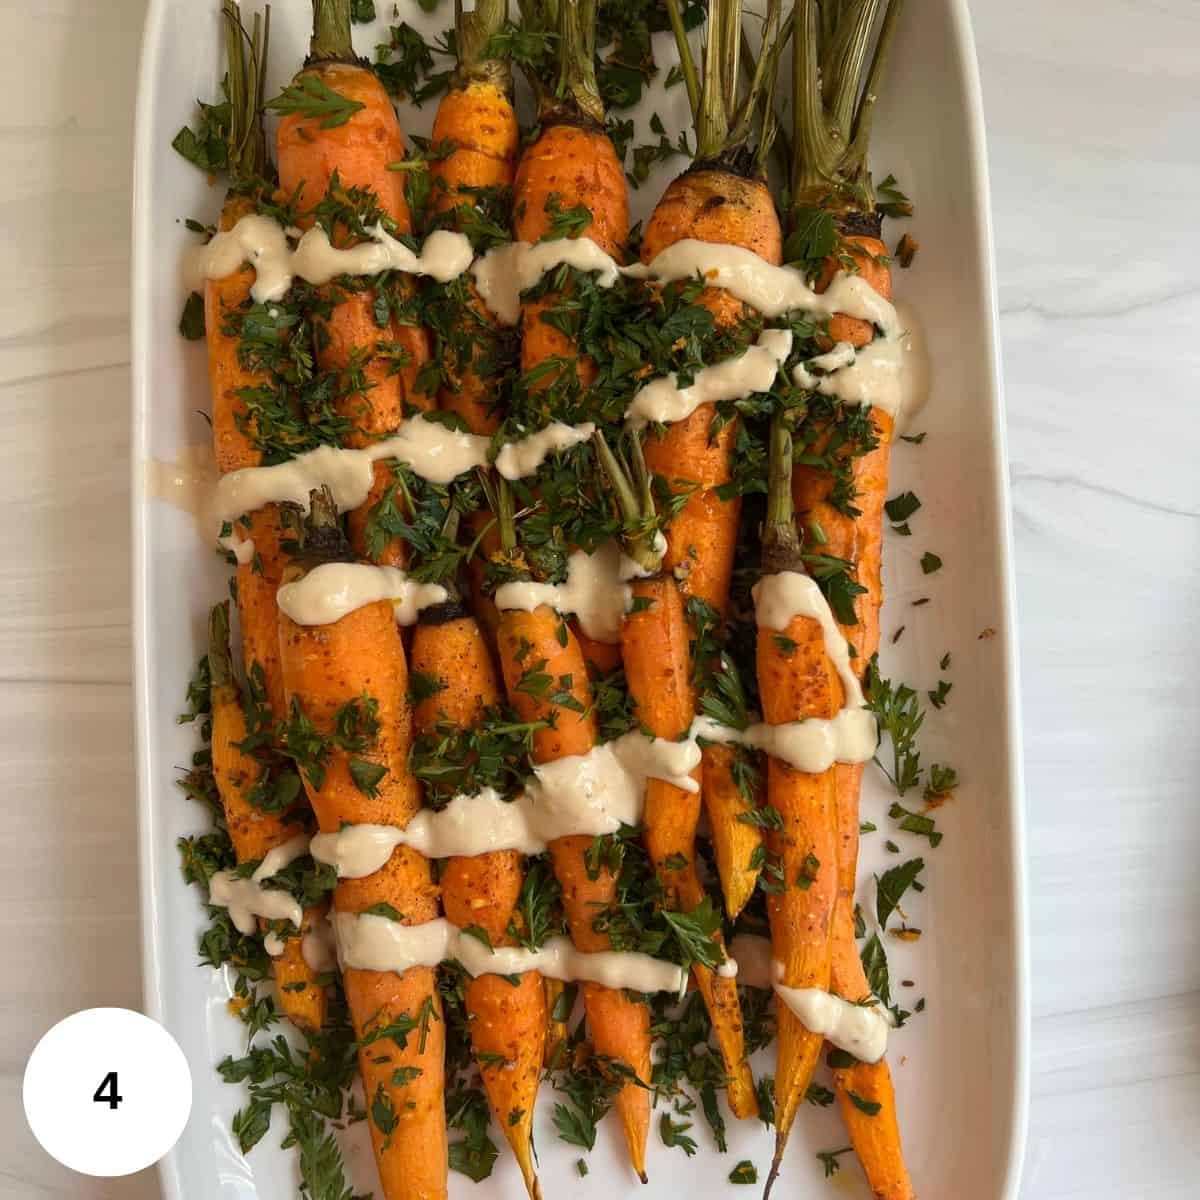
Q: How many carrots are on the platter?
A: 12